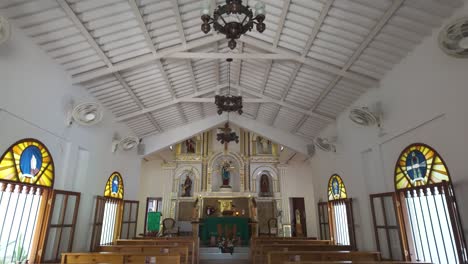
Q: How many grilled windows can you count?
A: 4